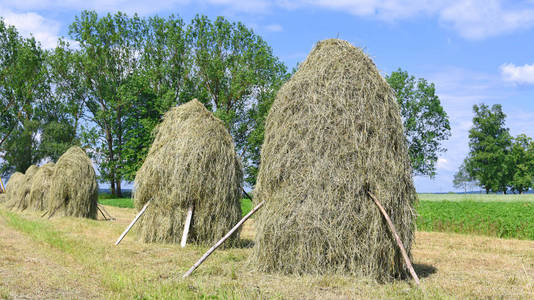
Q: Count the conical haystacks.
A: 6